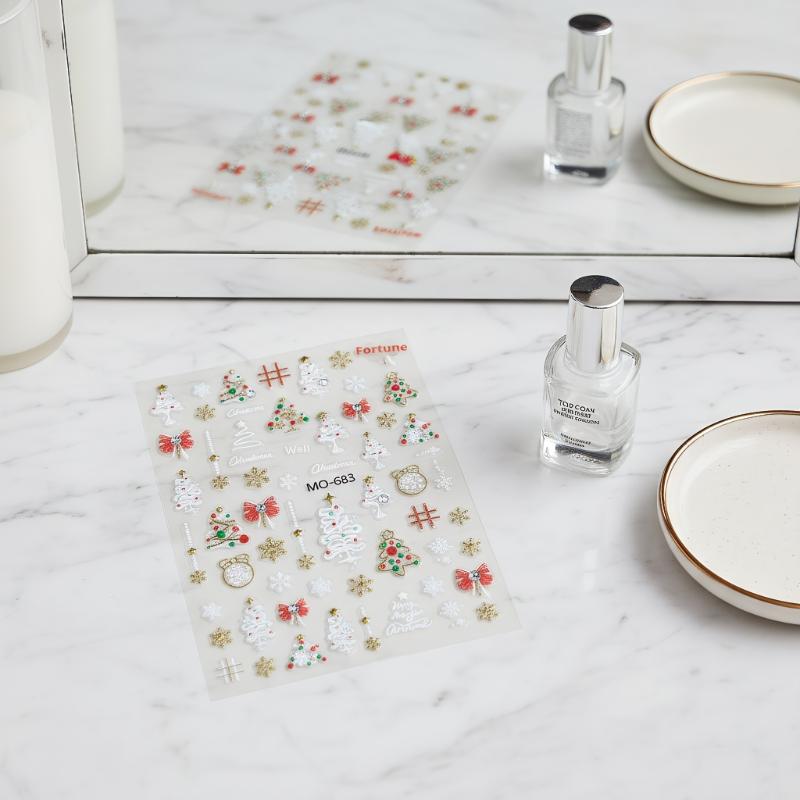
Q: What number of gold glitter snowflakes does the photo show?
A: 15